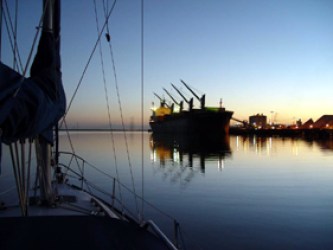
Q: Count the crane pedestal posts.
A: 4